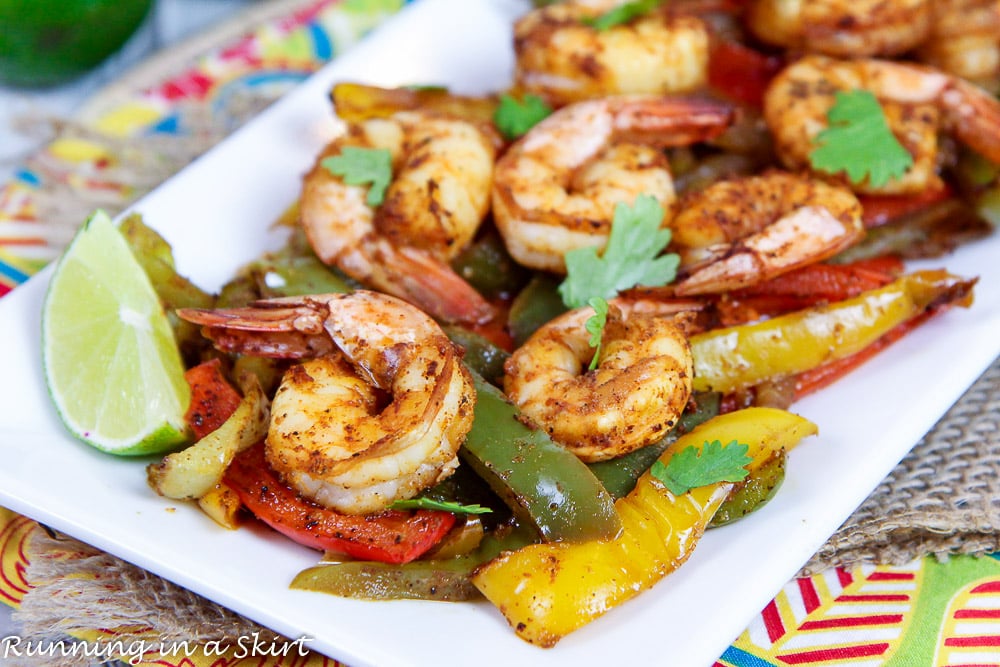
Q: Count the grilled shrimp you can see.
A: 9